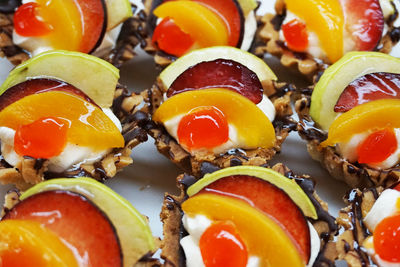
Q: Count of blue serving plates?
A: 0